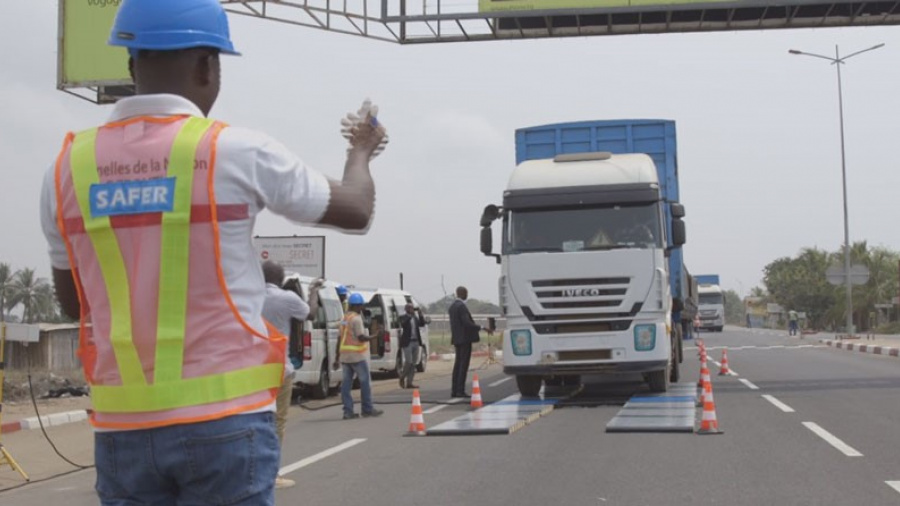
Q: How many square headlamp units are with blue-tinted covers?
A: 2